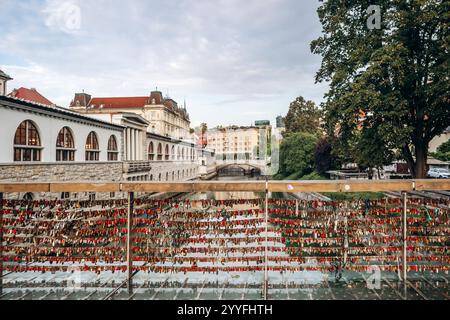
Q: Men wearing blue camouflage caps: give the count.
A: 0